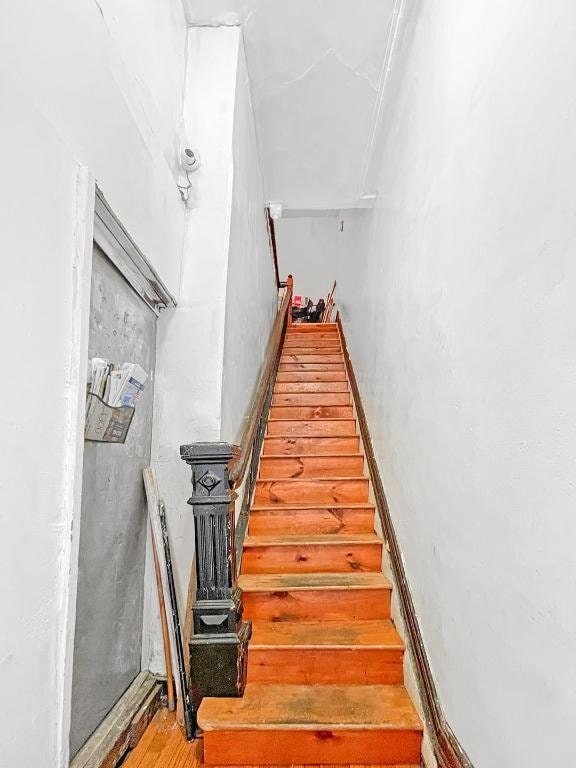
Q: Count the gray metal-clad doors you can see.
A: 1